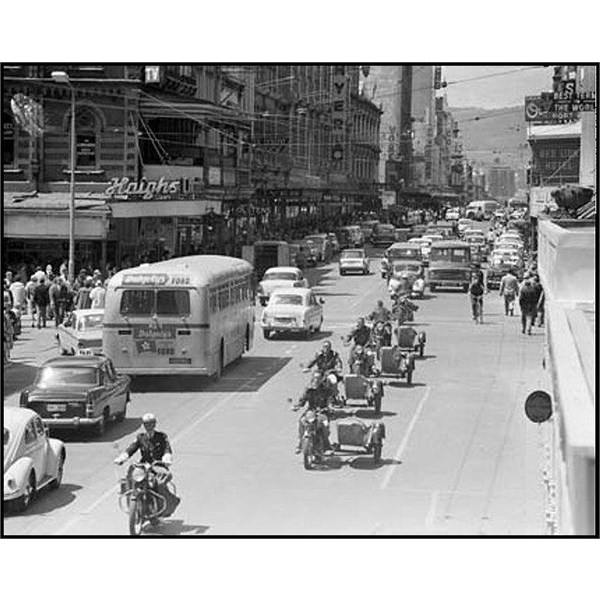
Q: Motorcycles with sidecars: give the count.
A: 4